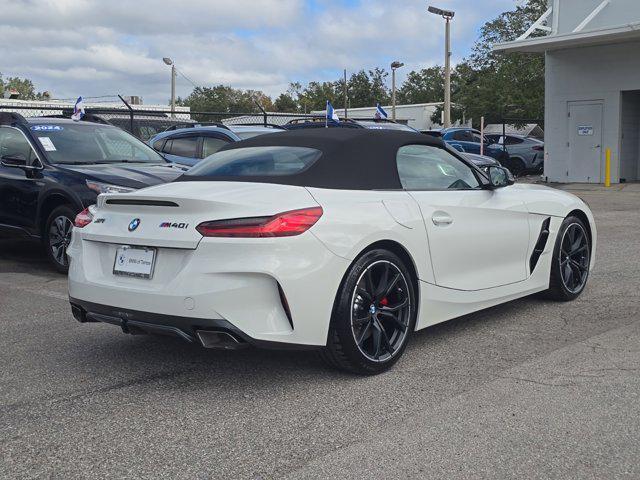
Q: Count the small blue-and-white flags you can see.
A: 3